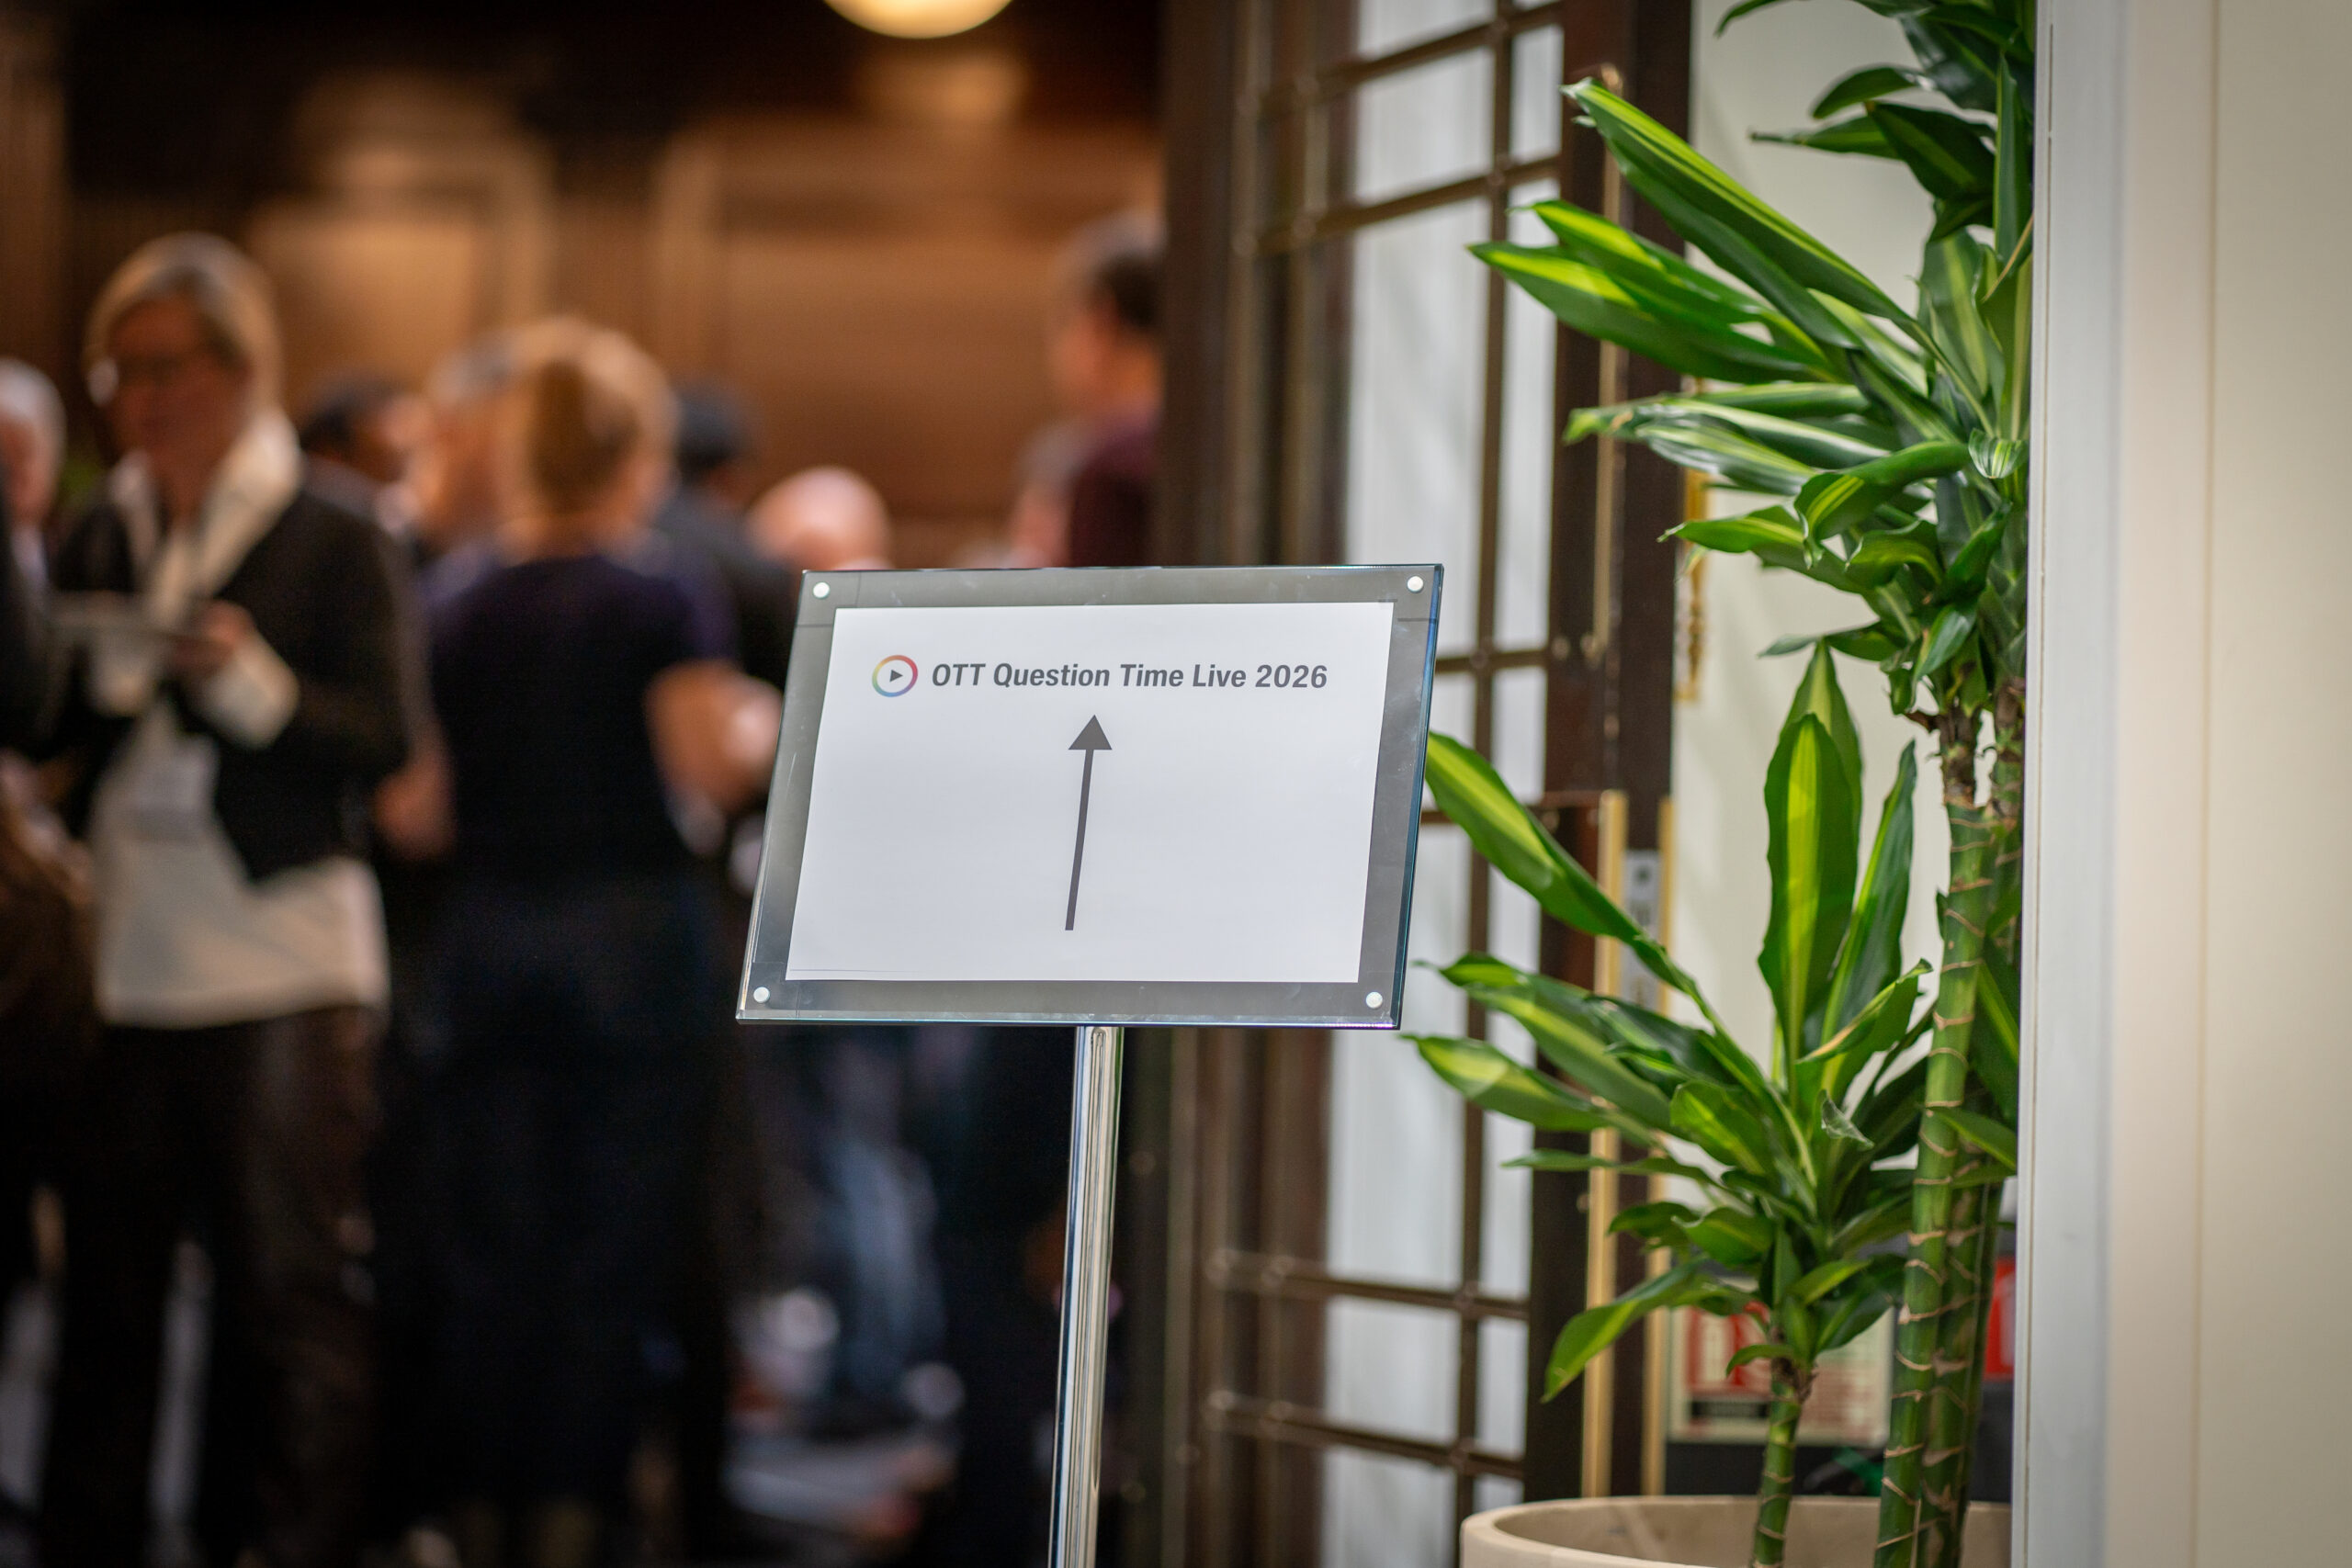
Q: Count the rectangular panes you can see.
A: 14